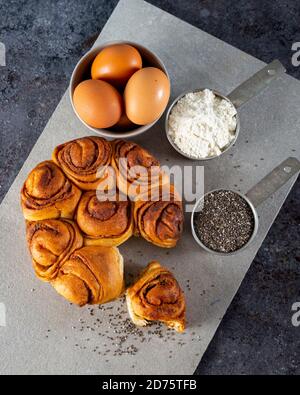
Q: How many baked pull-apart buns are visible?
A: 8